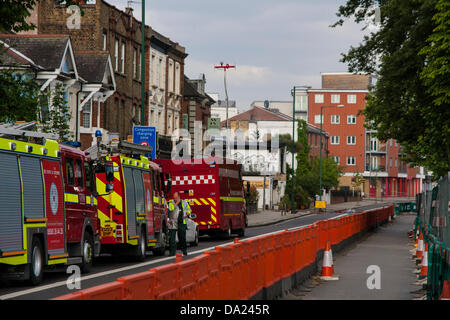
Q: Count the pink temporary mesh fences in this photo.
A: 0